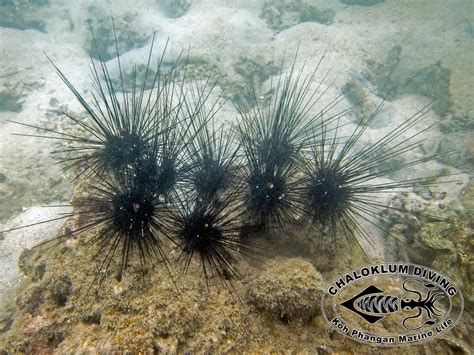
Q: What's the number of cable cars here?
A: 0